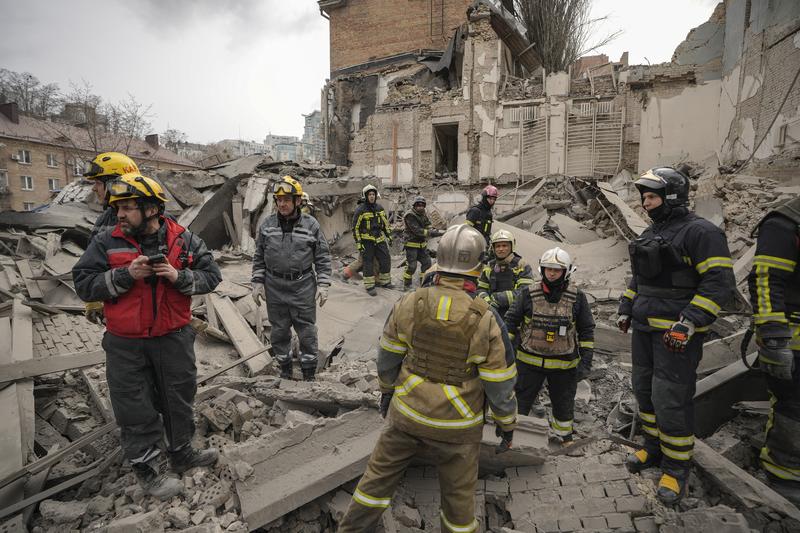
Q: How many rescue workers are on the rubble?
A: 12